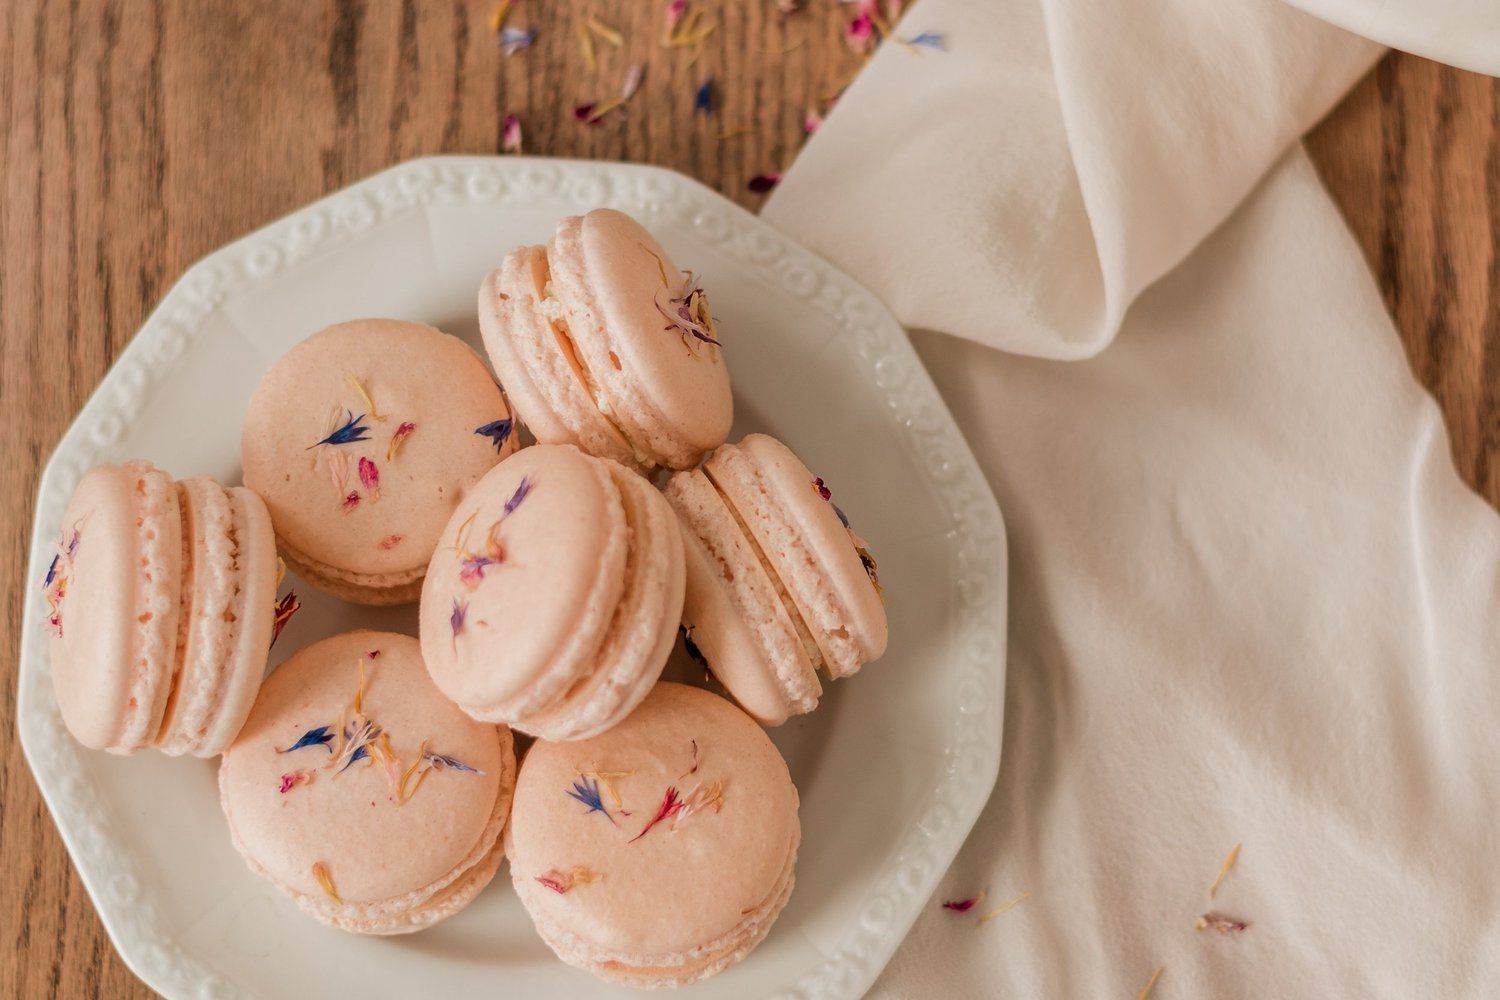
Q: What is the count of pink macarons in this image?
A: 7